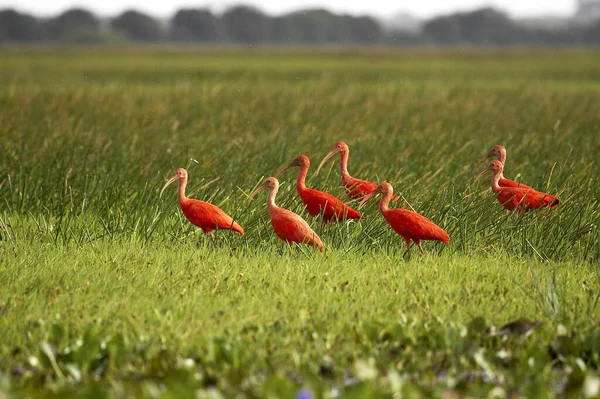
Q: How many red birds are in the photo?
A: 7